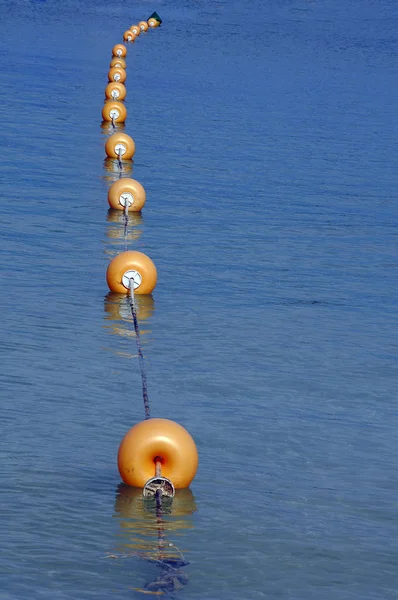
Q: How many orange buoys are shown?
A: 13